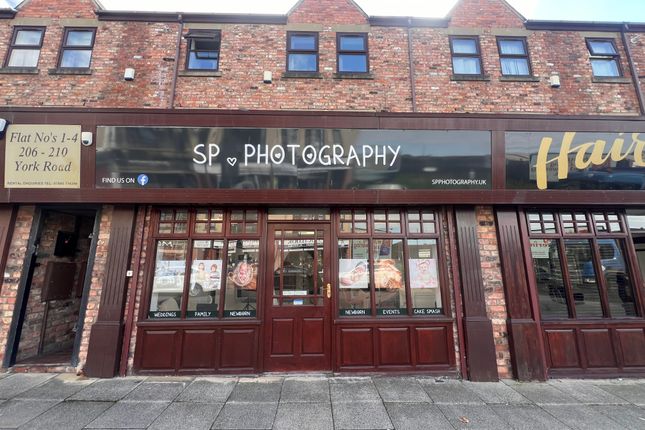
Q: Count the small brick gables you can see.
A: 3